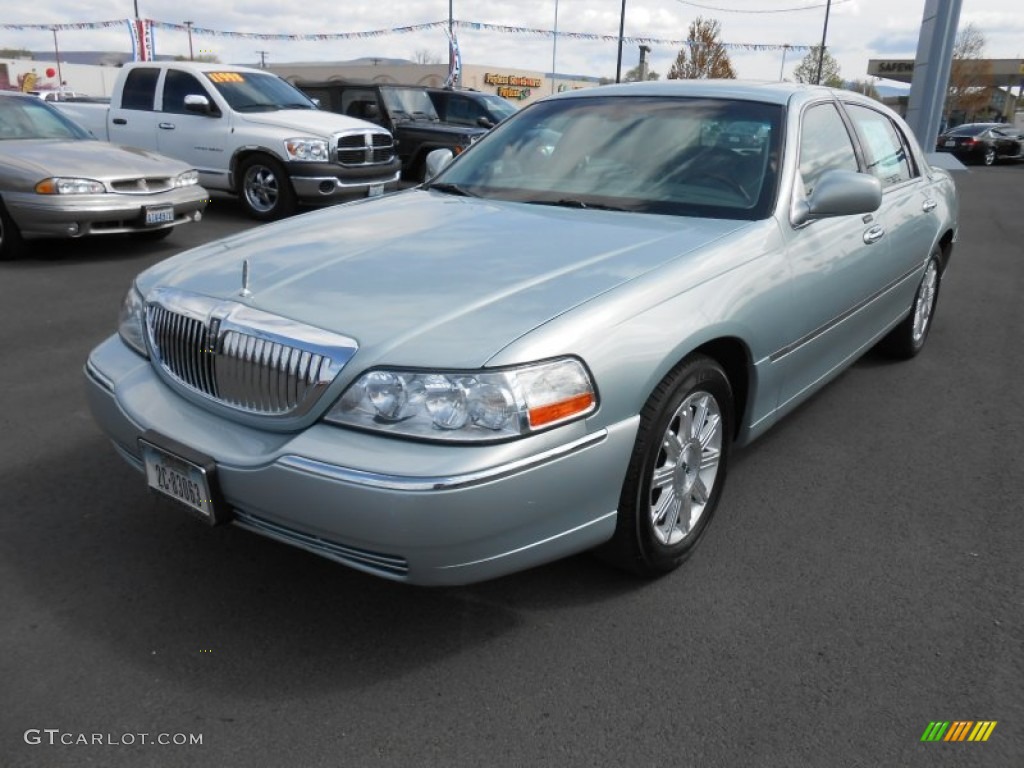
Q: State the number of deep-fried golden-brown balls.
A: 0